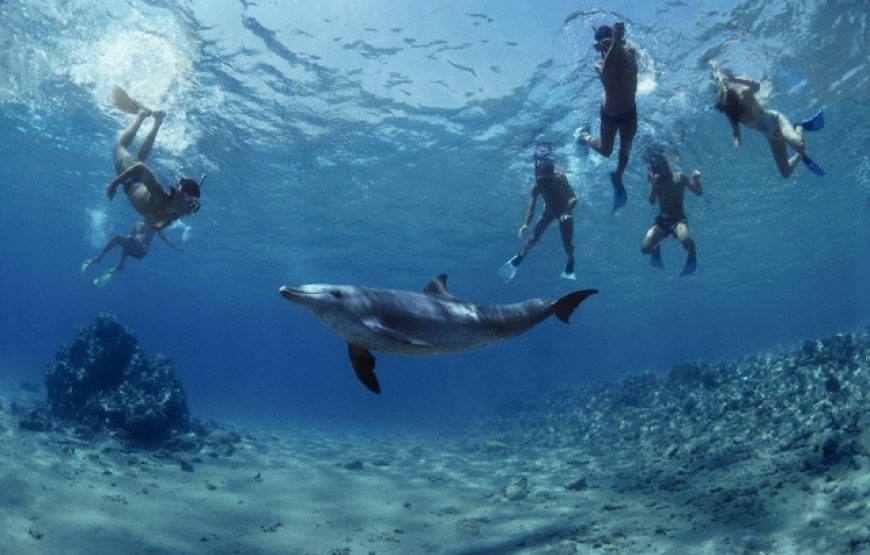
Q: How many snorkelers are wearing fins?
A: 6